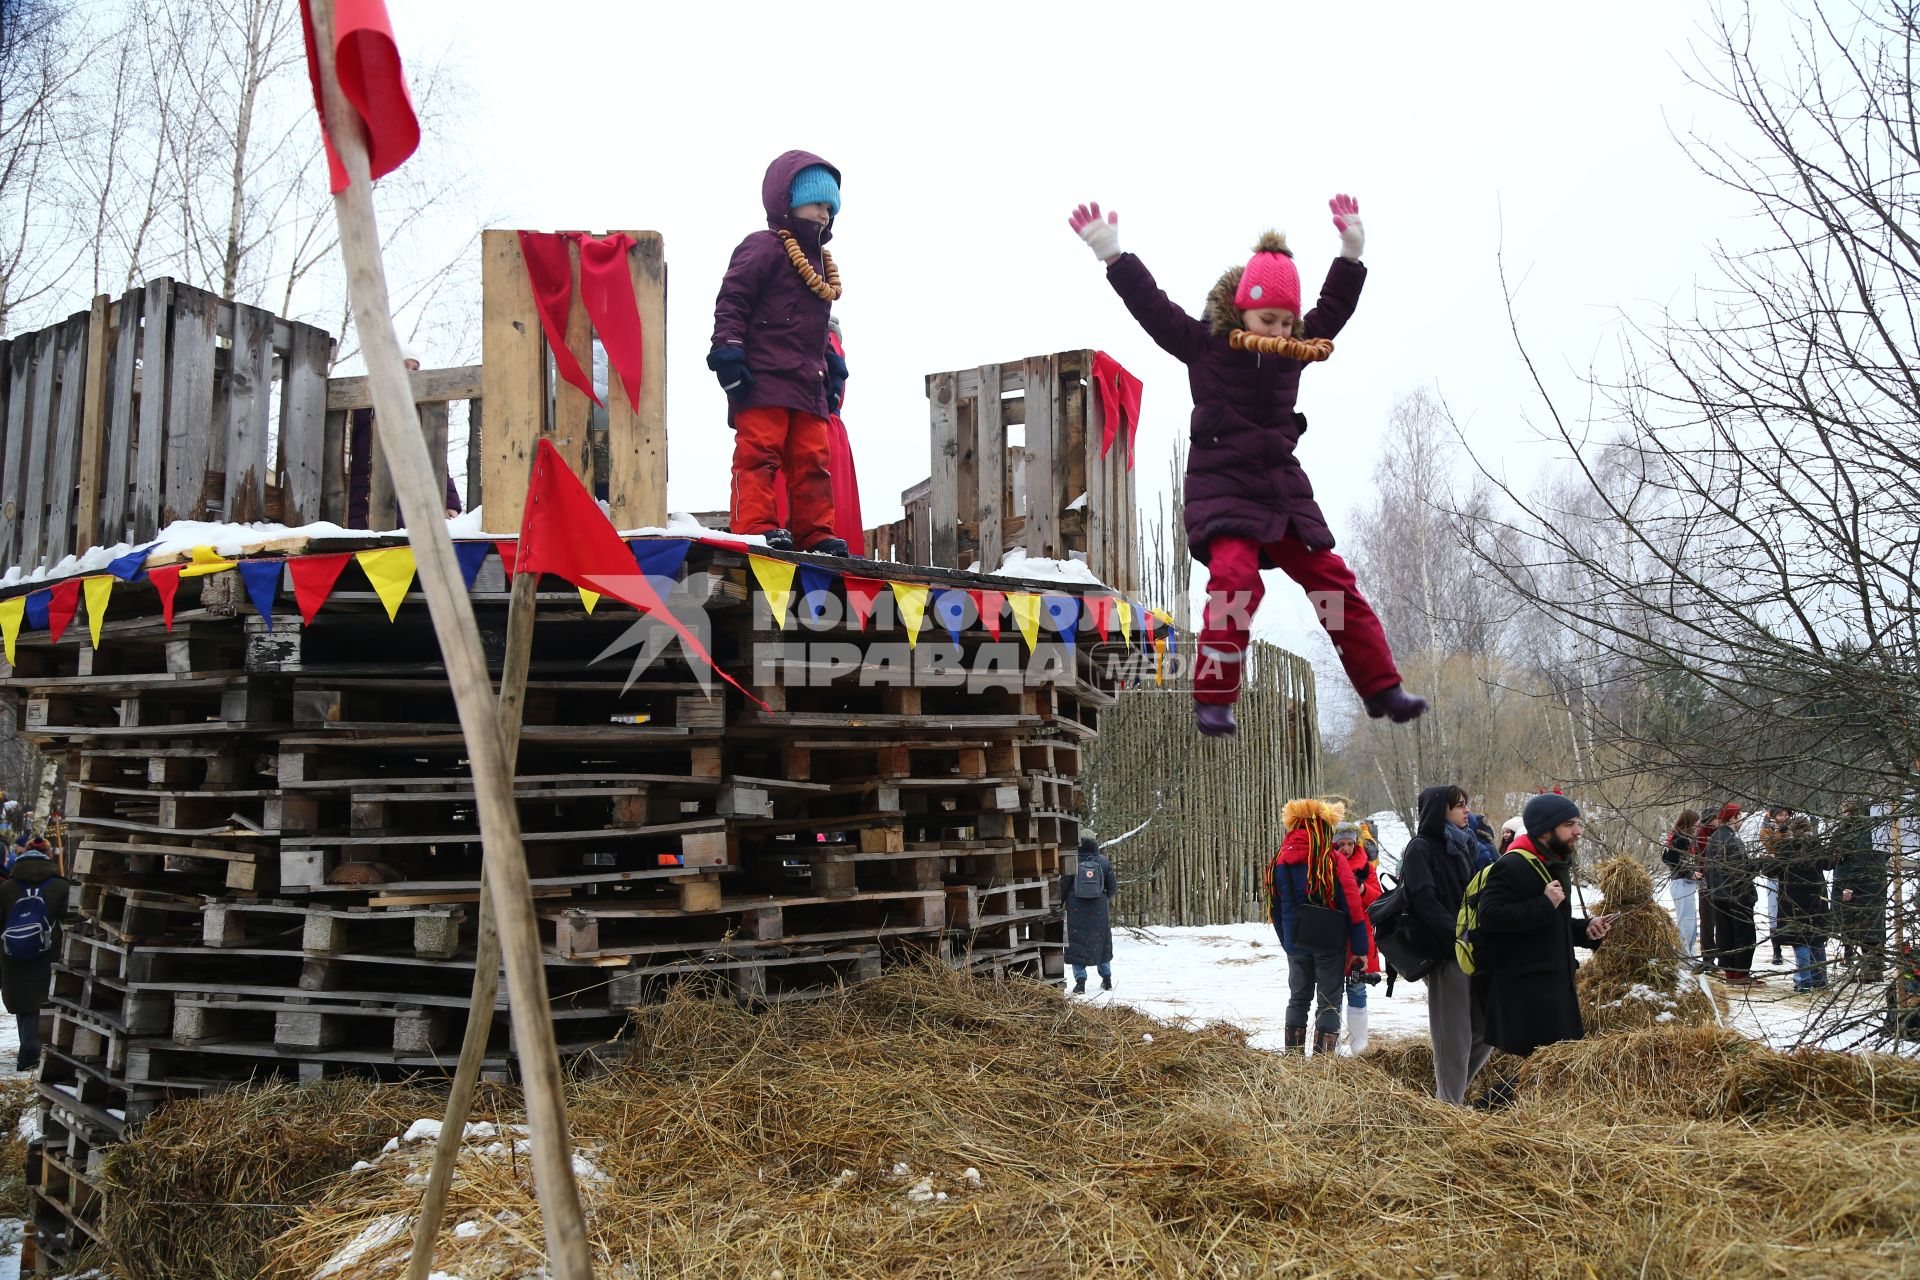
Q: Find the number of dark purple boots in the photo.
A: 2